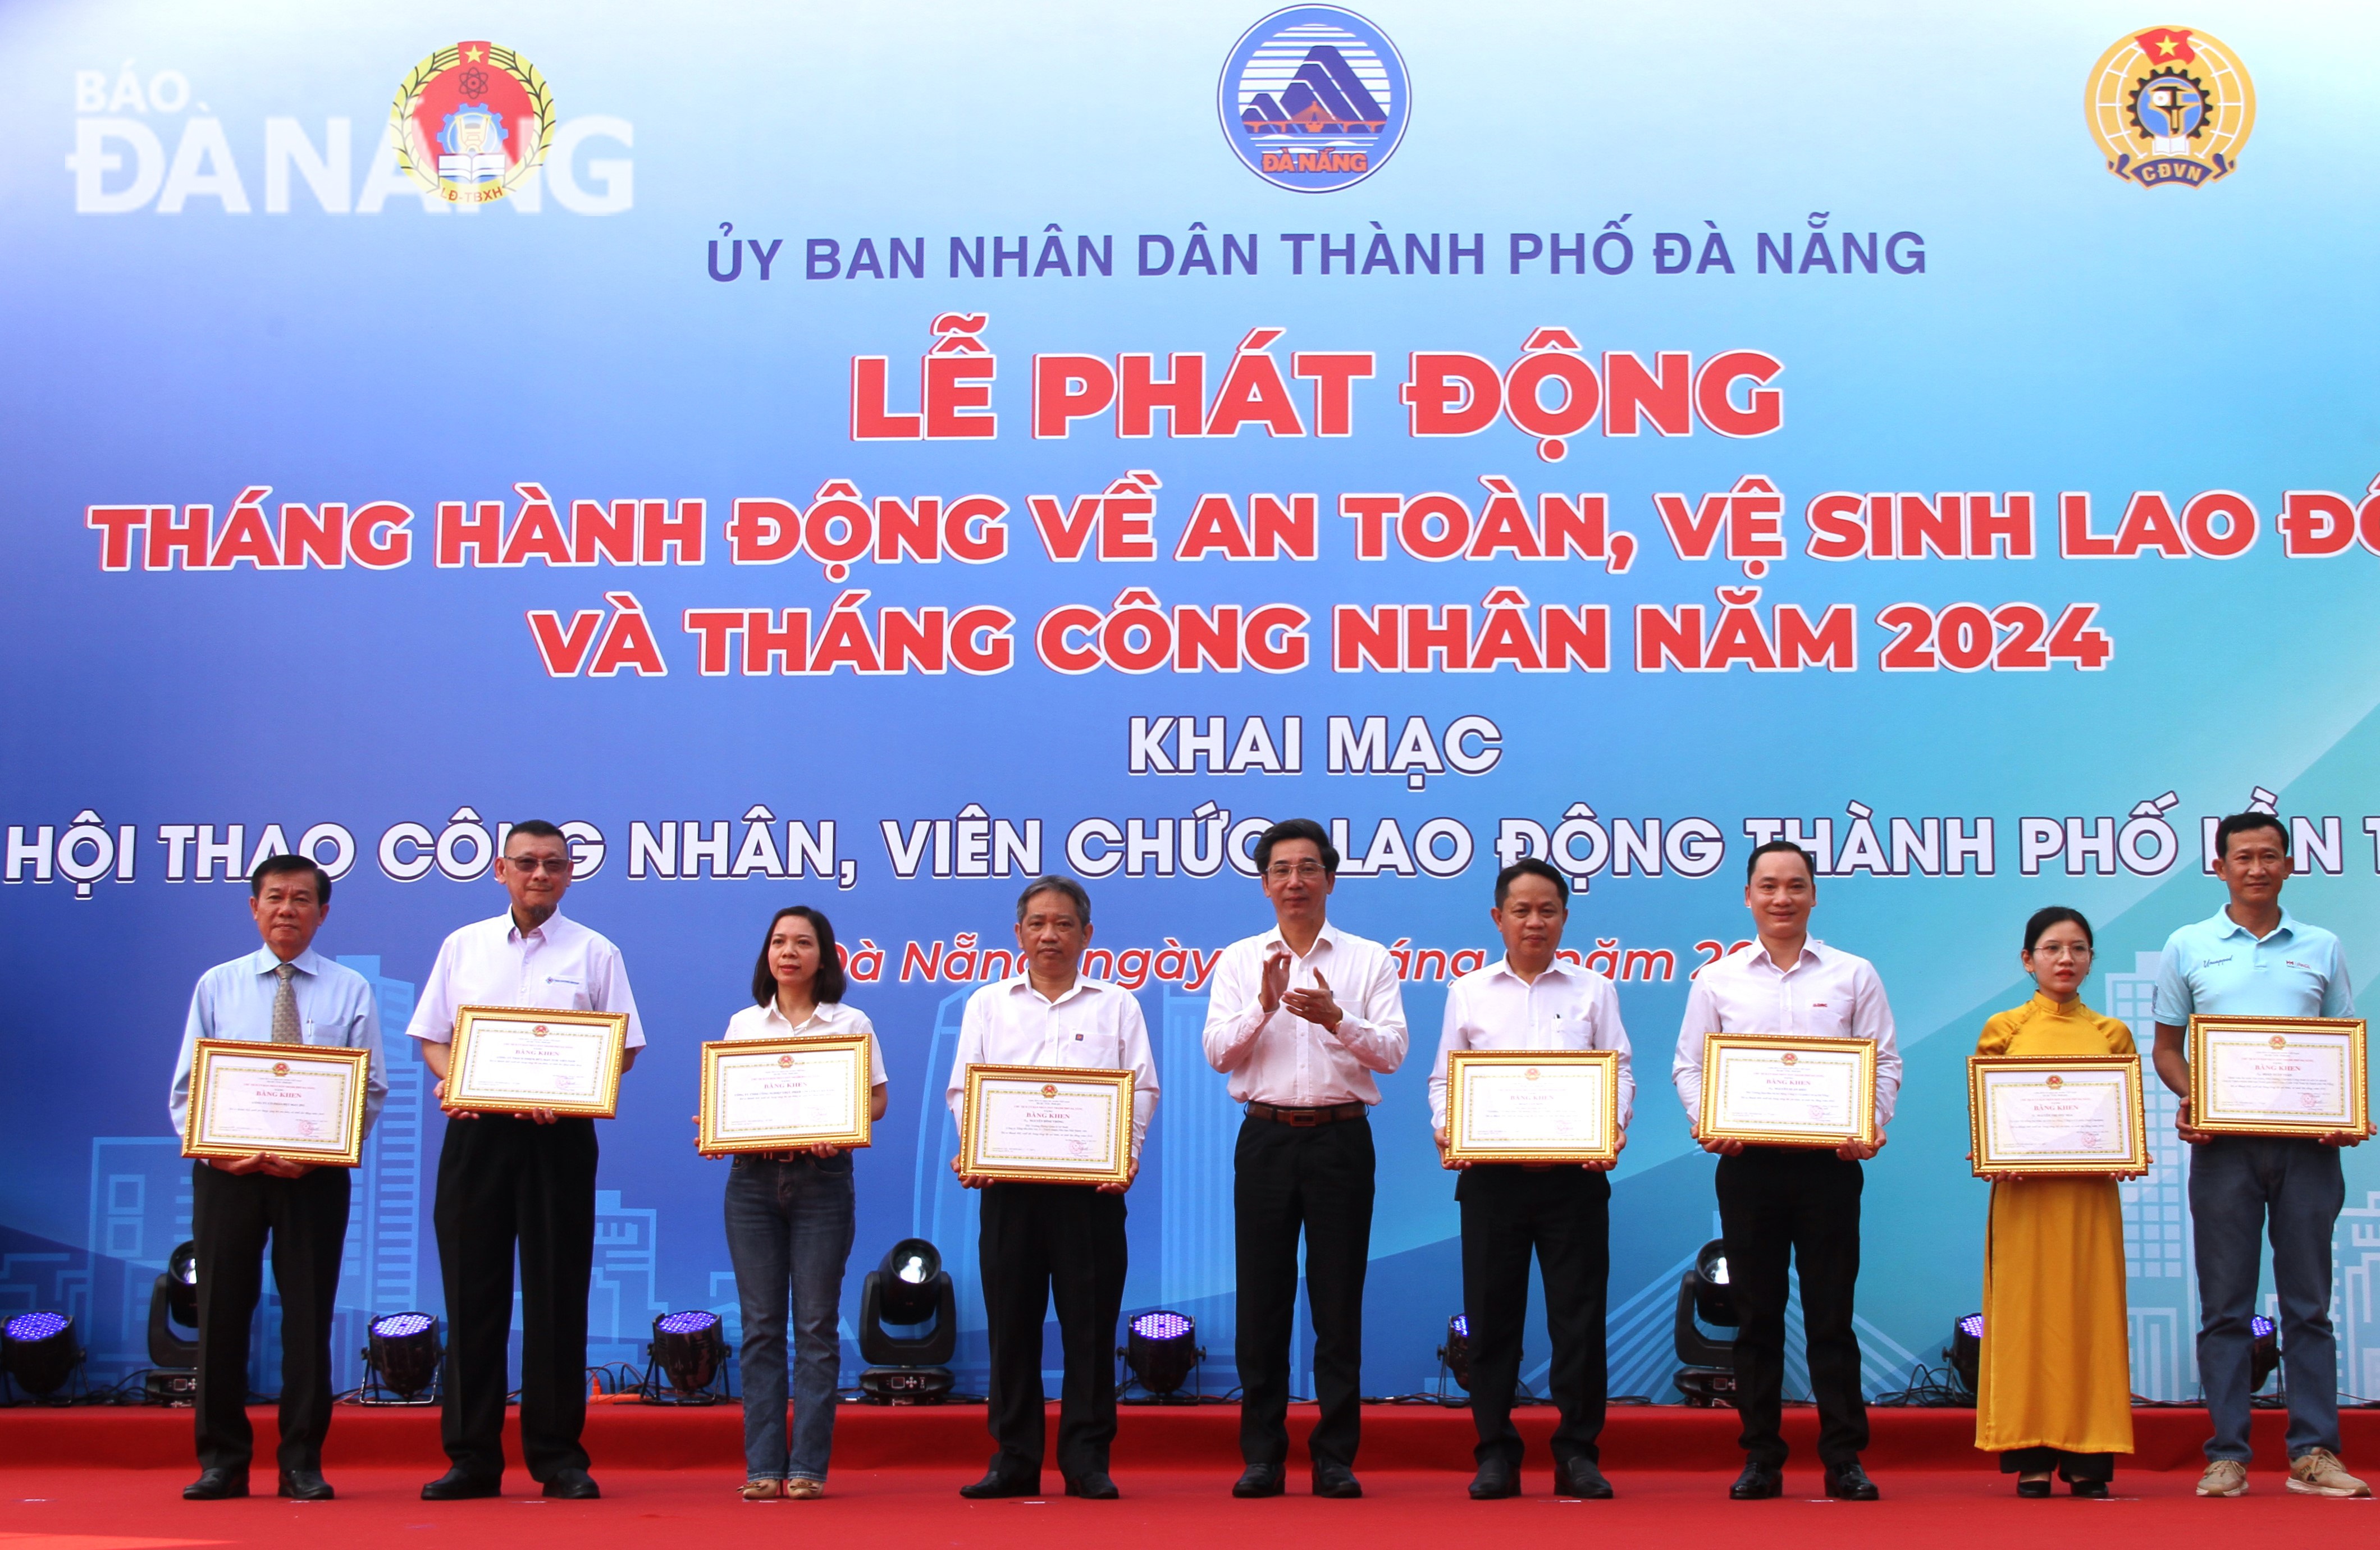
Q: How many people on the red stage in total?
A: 9